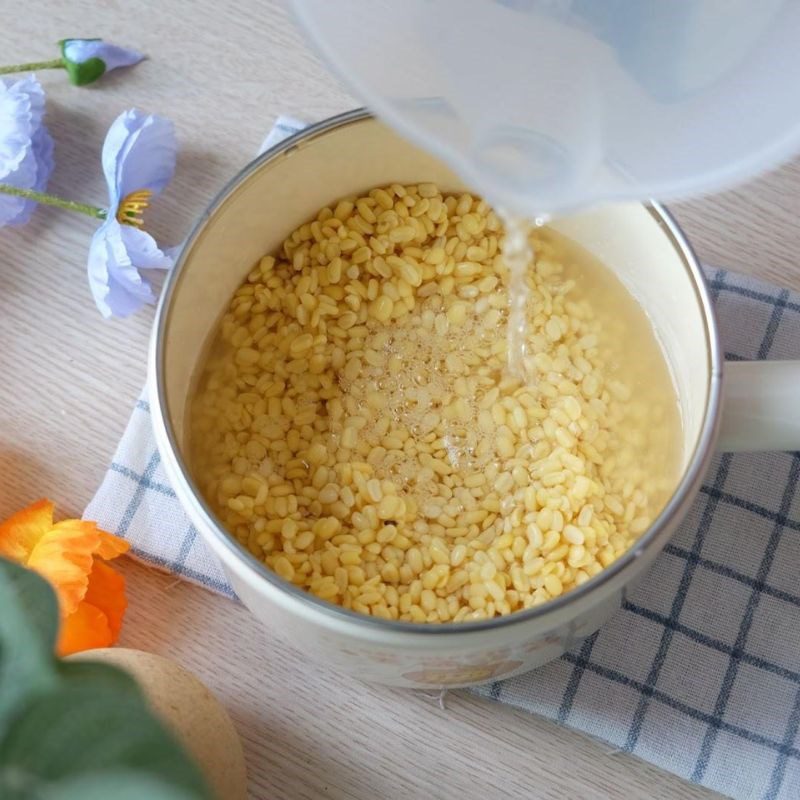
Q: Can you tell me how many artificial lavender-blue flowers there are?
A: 3